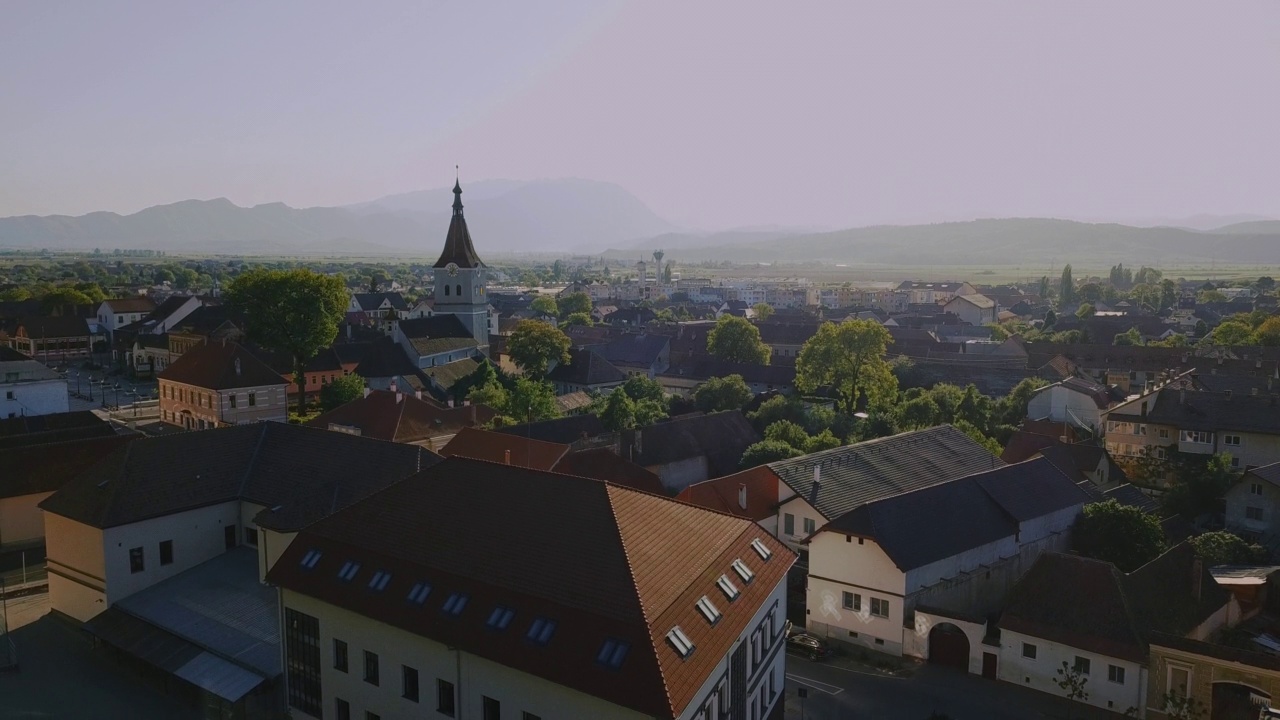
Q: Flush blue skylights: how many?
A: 8